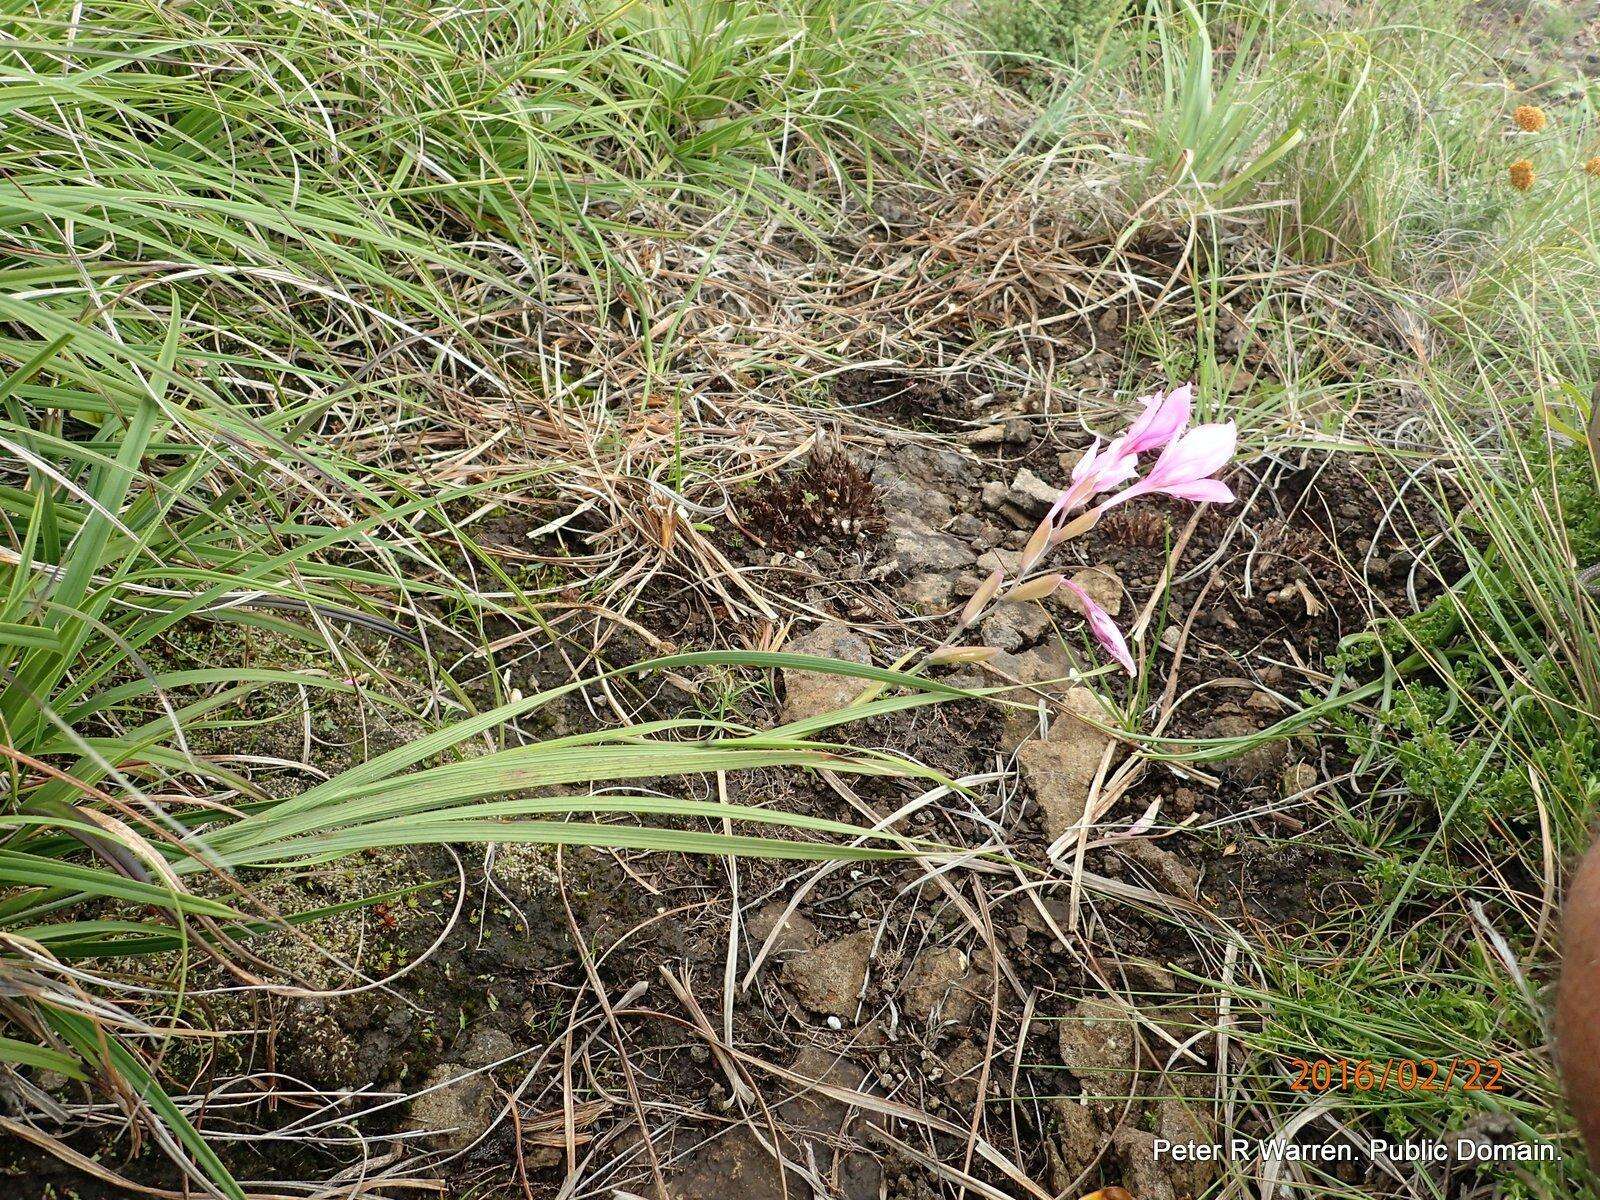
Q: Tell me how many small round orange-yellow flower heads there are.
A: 3